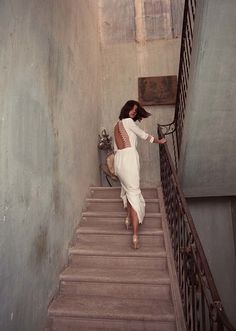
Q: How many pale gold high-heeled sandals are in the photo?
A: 2